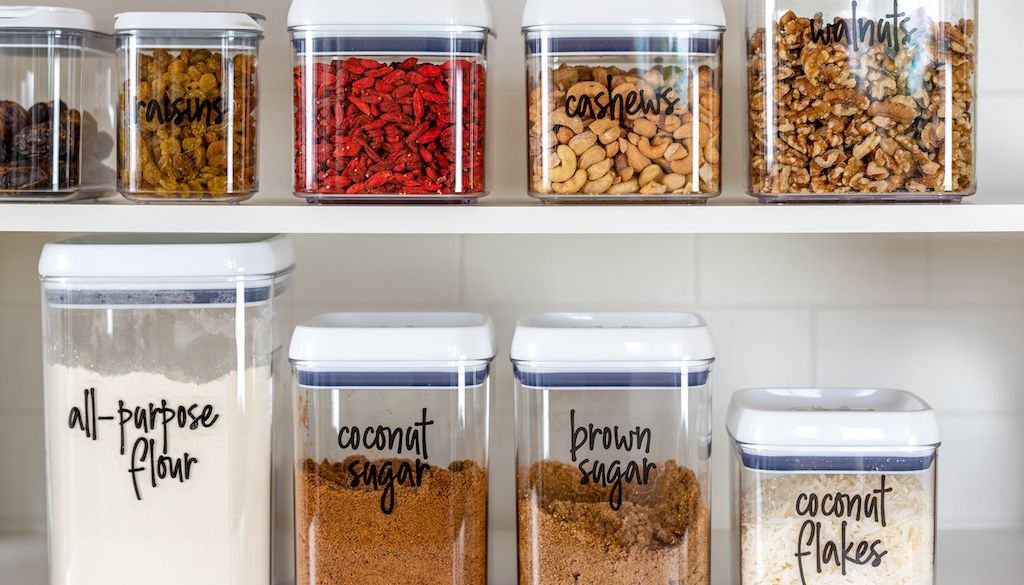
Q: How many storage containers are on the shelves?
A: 9